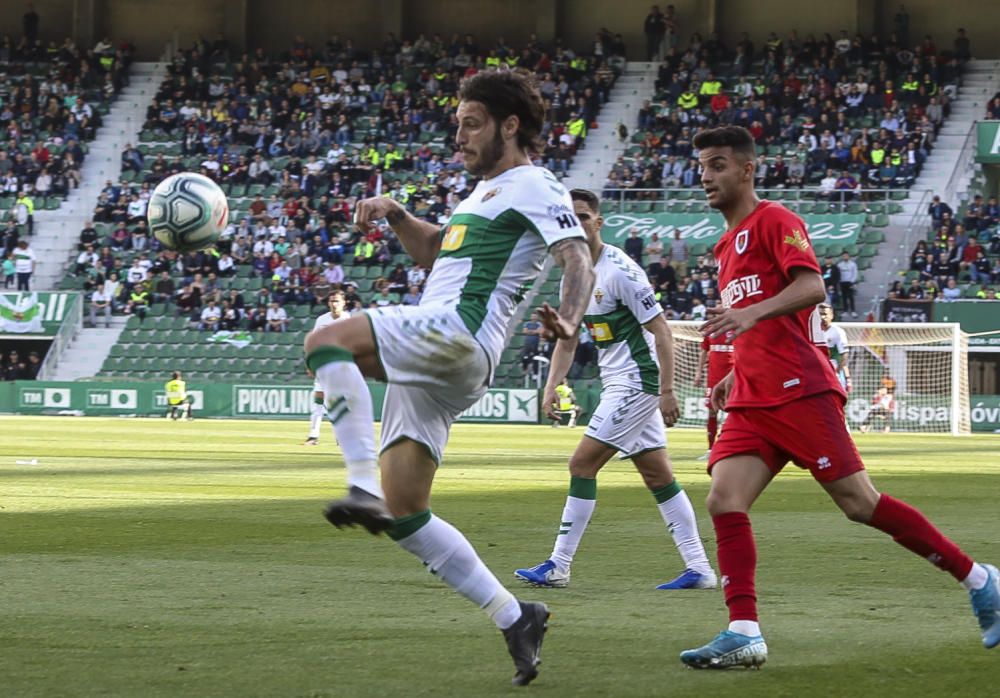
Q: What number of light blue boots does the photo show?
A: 2